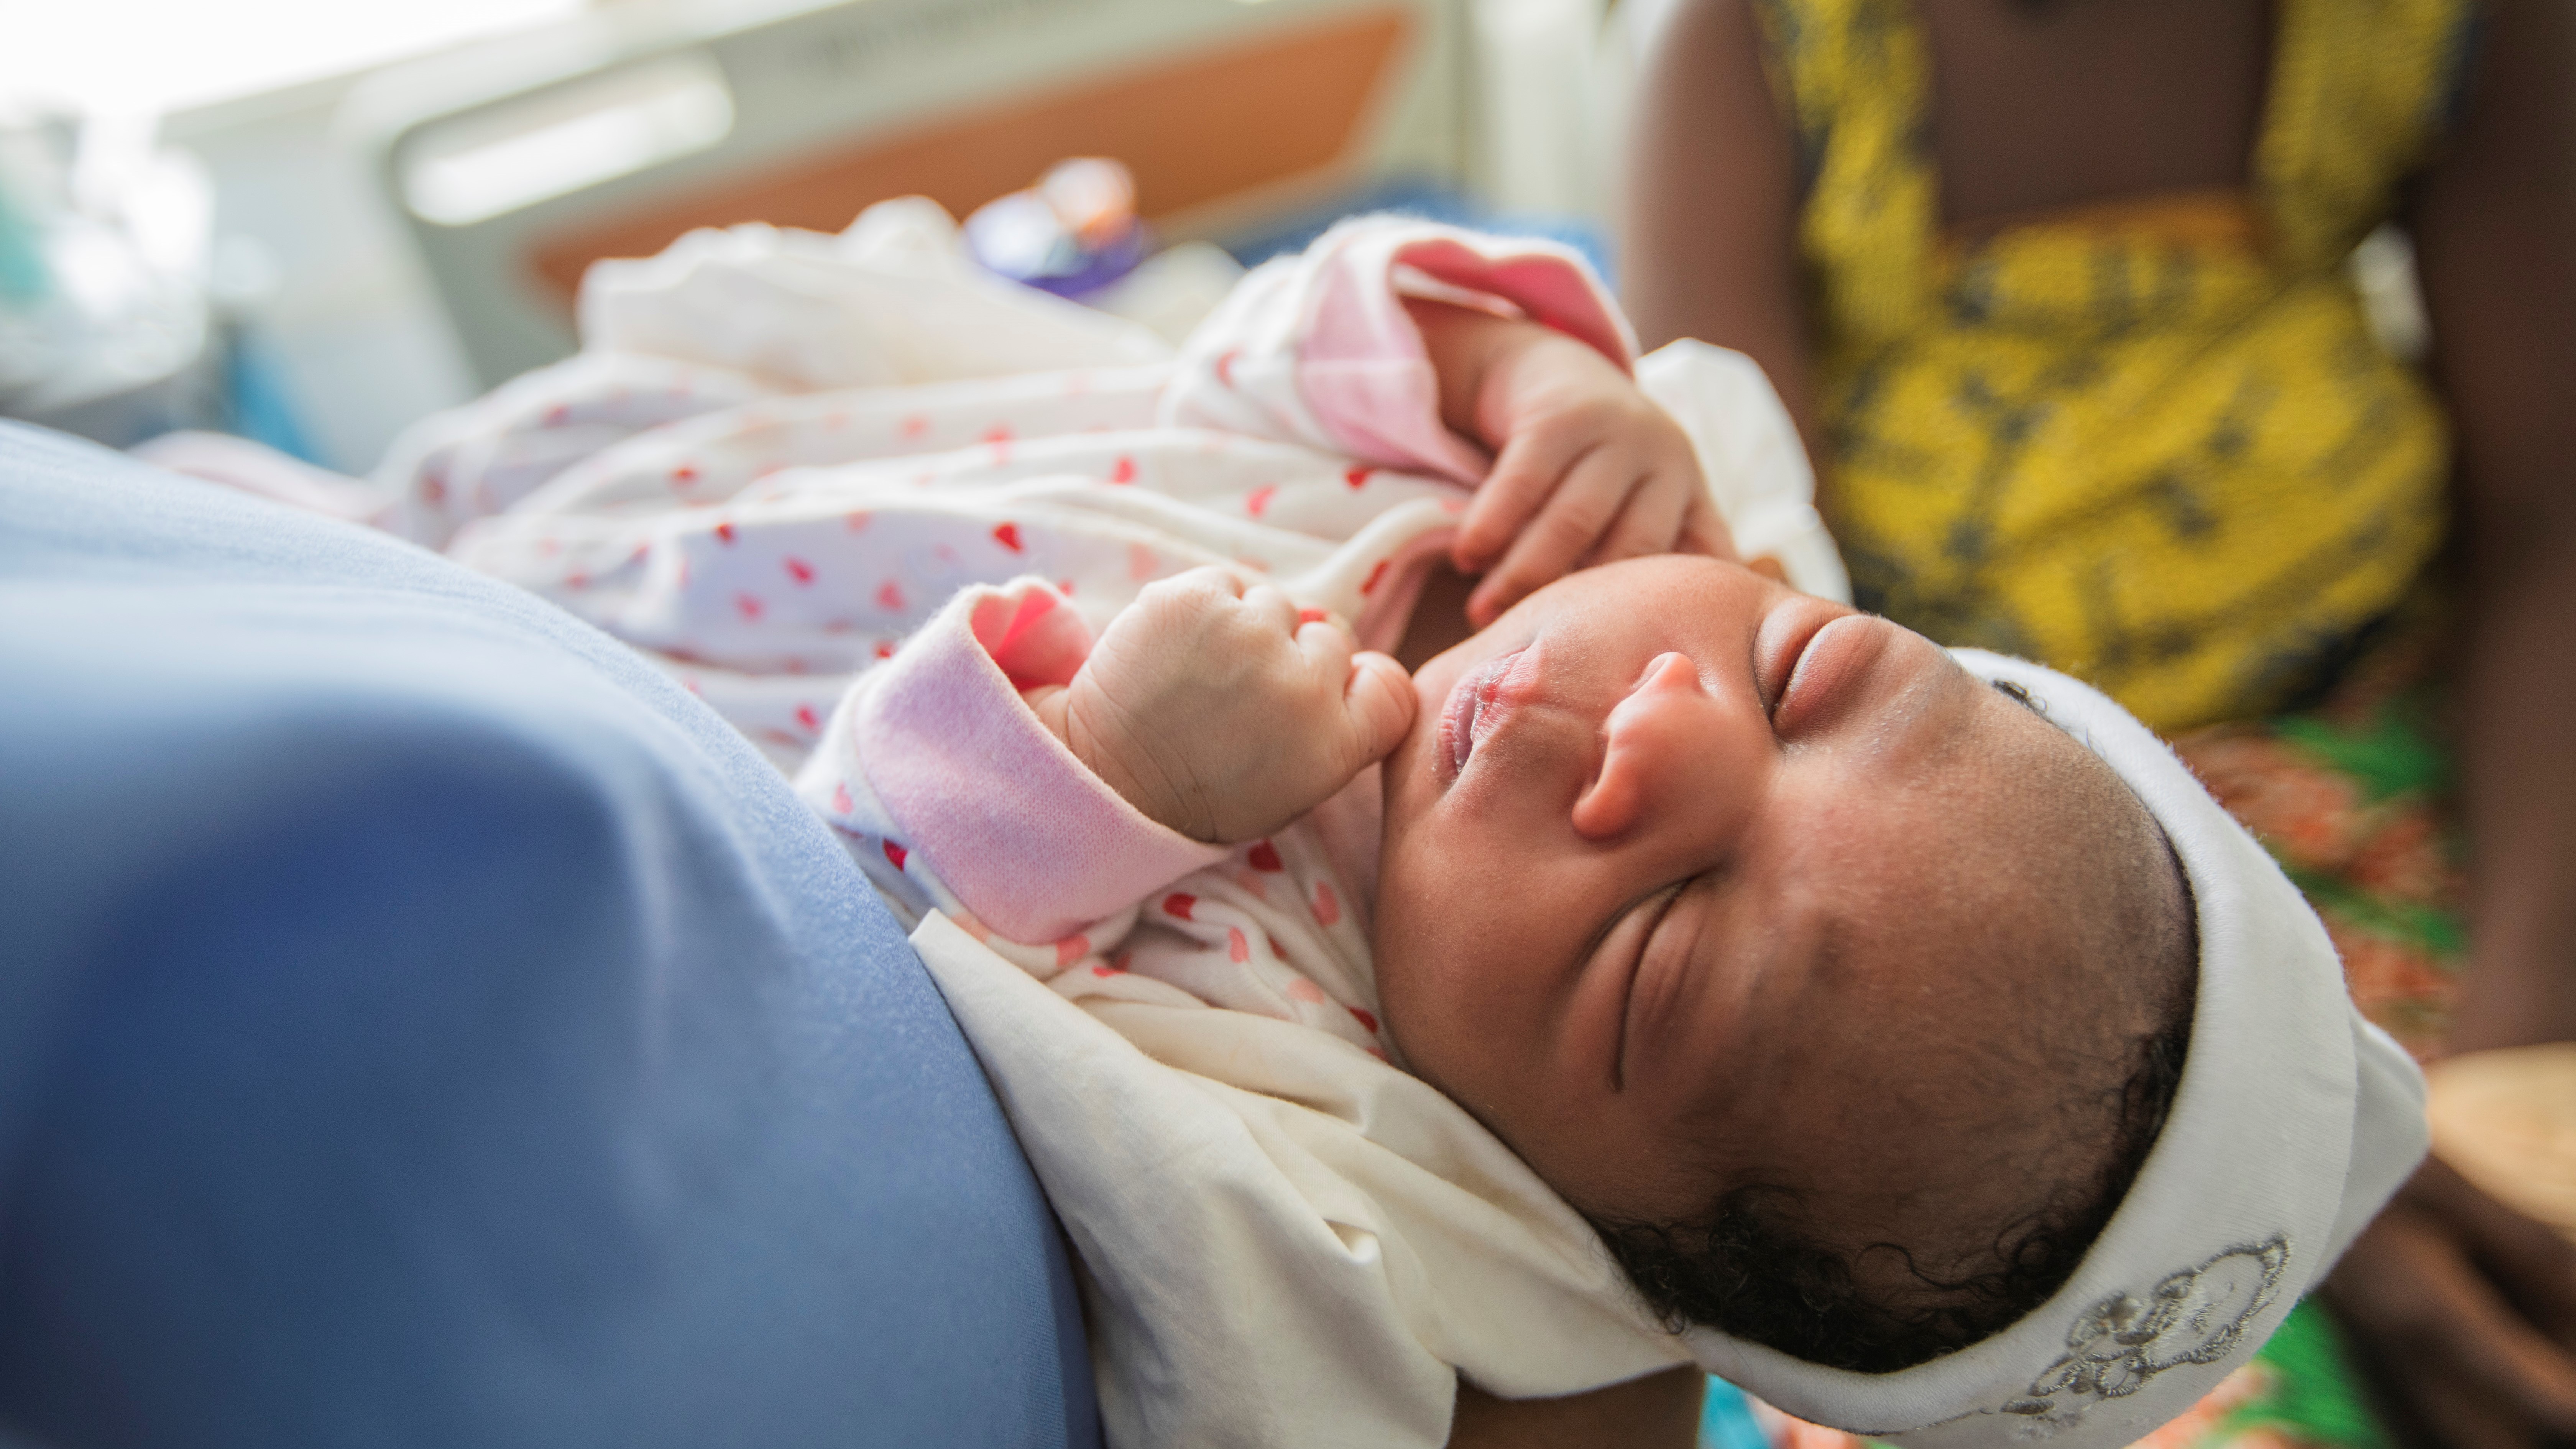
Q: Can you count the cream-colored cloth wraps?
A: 1